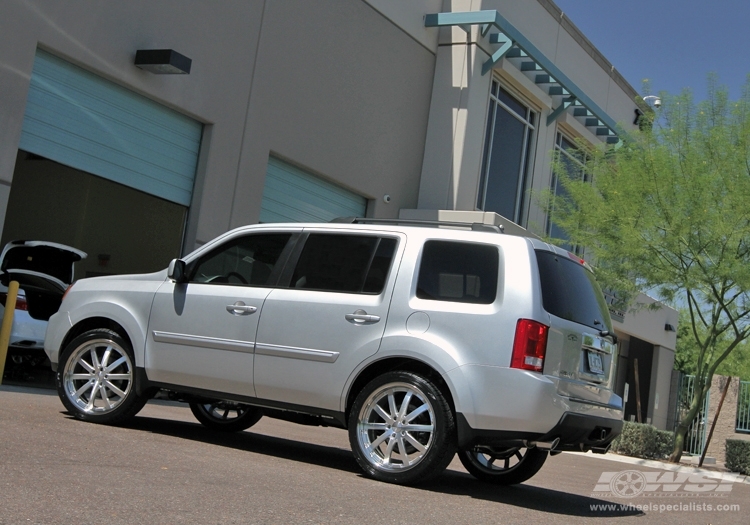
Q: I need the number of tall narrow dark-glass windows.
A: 2